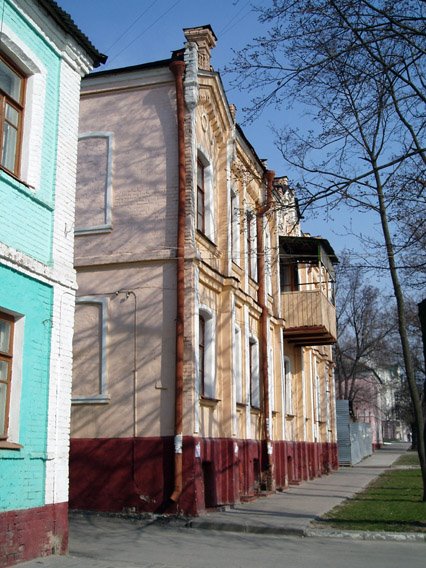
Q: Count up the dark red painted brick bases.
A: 2